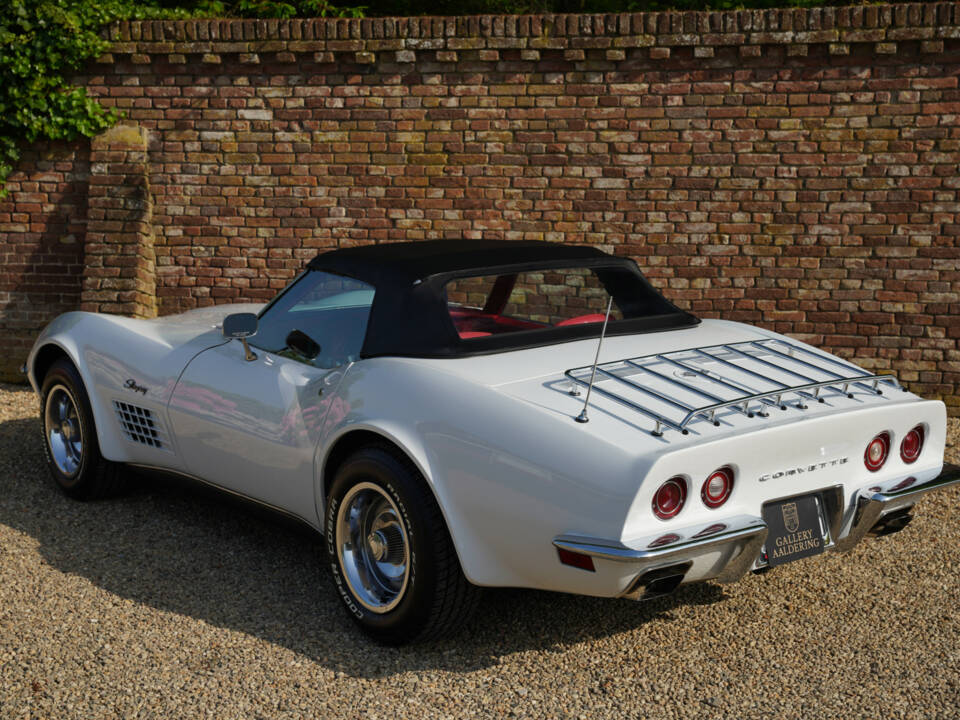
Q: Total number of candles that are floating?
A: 0